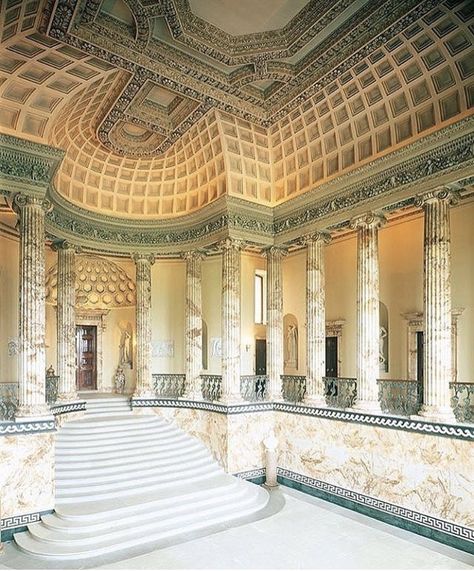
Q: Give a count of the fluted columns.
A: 9